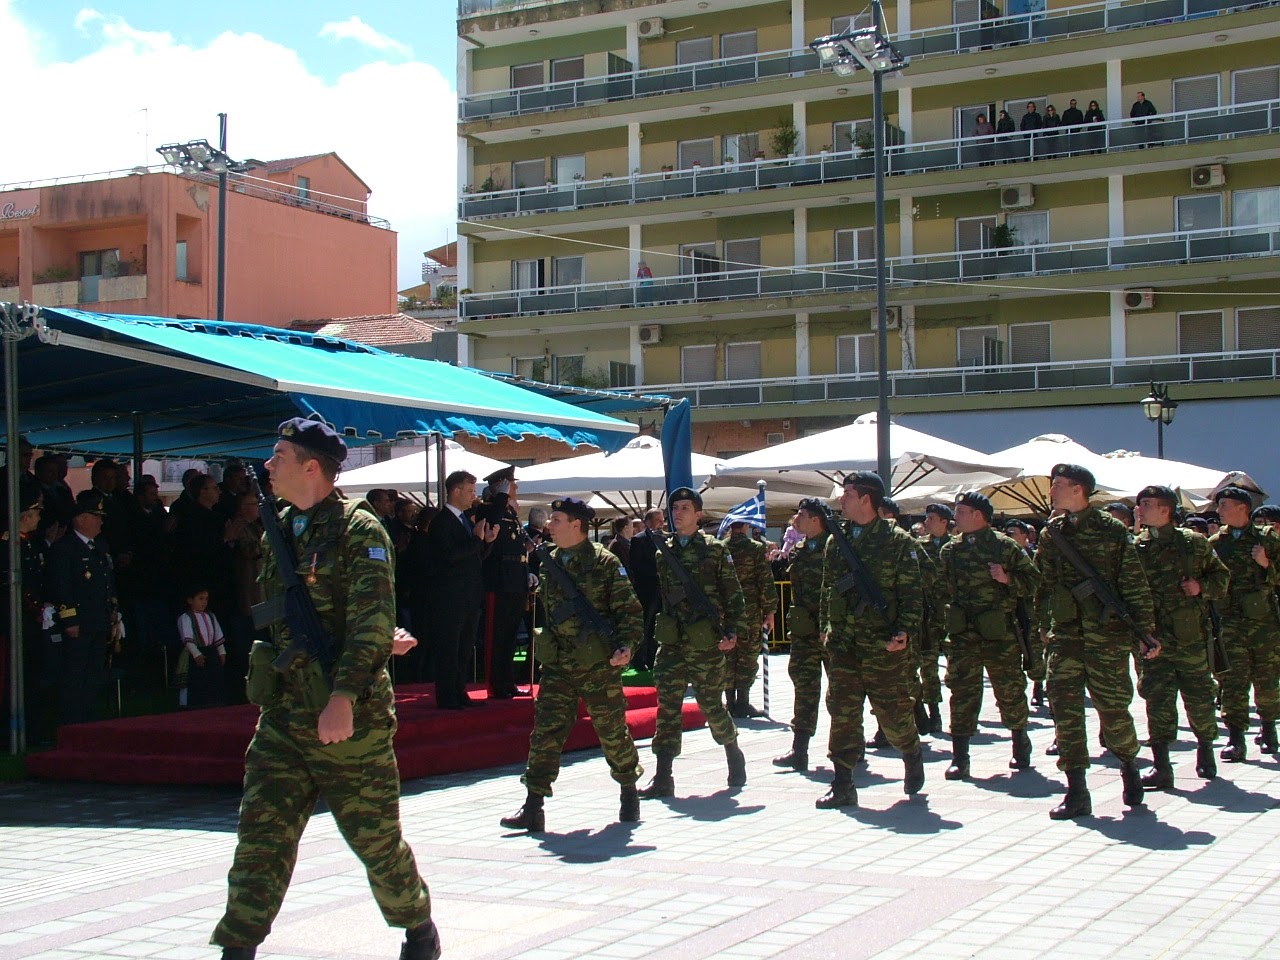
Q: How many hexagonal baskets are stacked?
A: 0